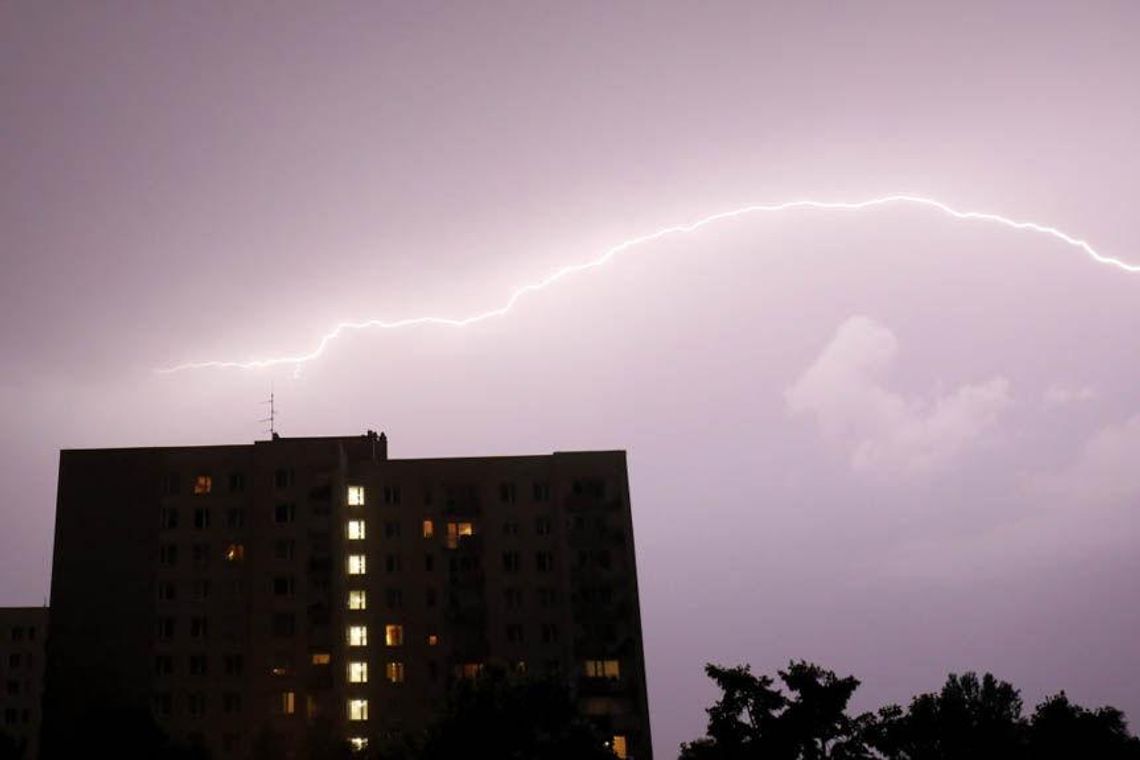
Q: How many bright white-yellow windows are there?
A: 8